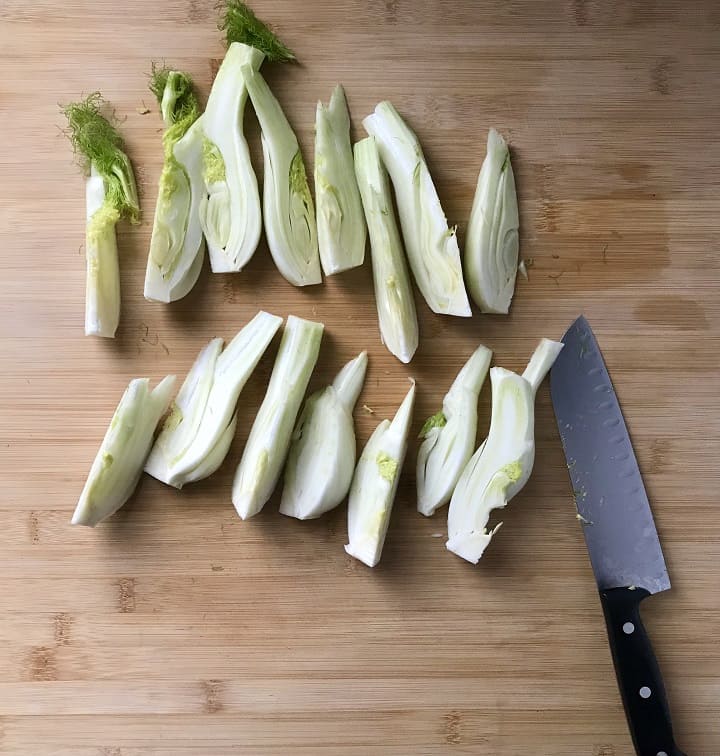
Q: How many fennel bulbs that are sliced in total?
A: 15